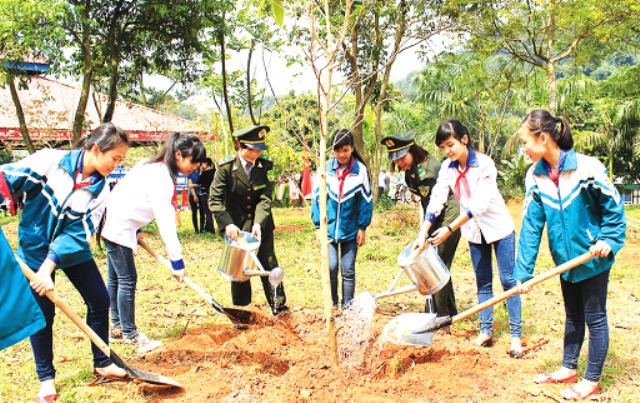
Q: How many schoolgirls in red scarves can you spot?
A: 5